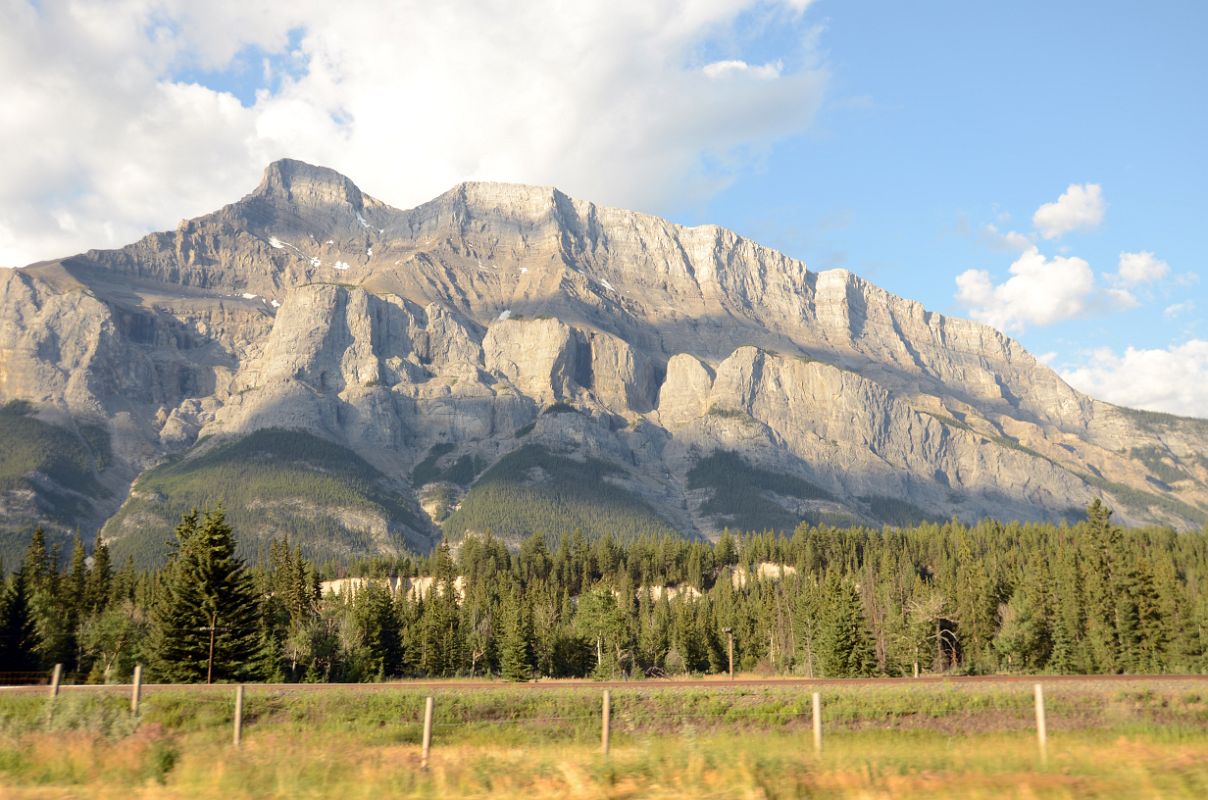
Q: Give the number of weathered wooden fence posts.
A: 7